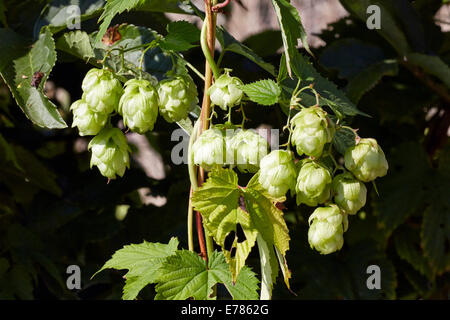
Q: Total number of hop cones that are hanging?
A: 14